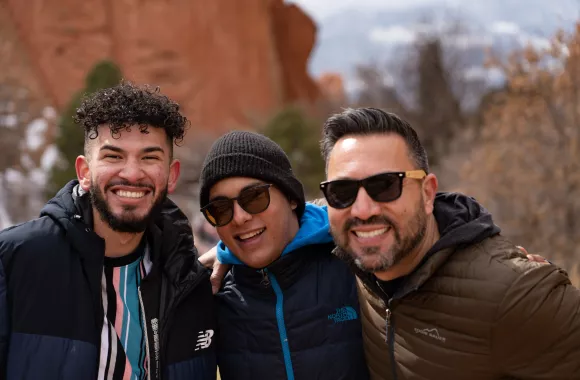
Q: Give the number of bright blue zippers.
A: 1